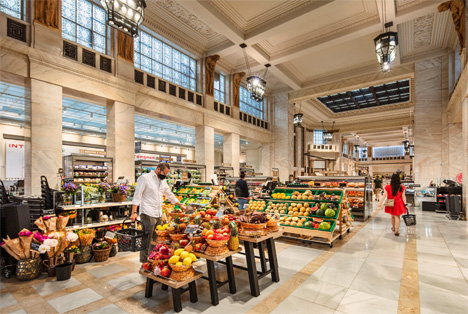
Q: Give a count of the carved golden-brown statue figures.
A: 5